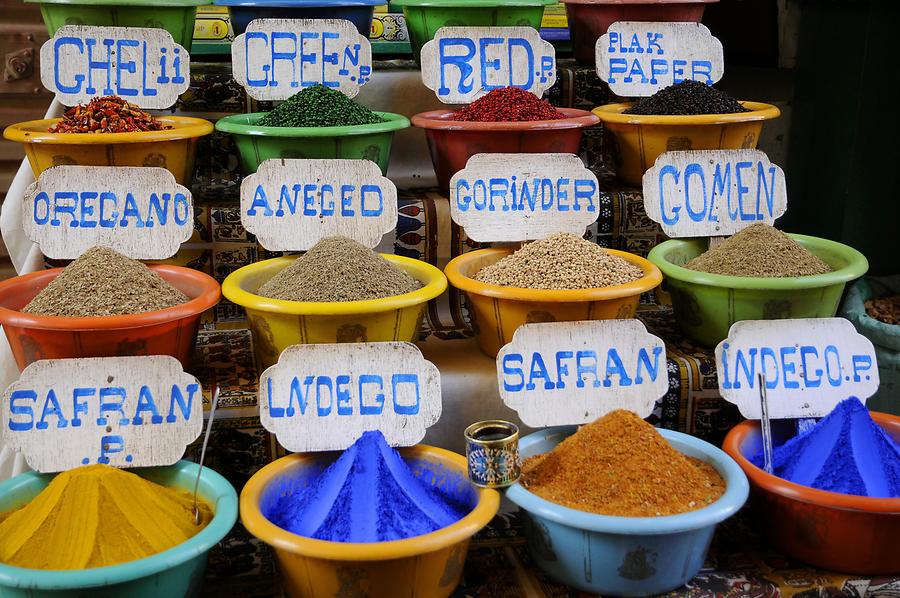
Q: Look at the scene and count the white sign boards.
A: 12